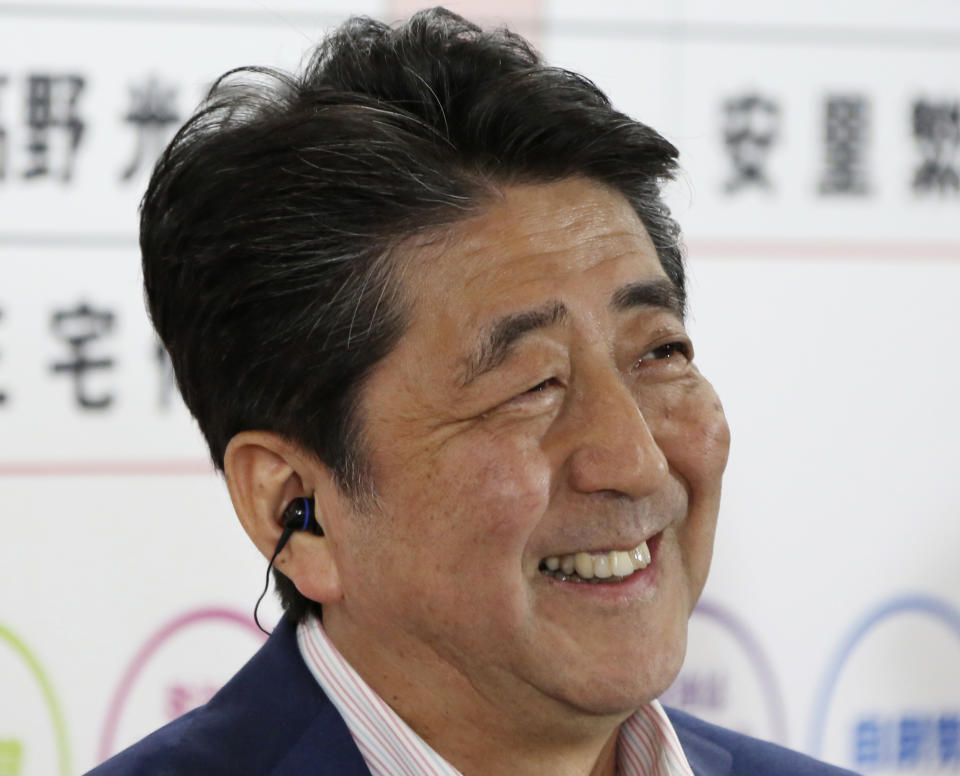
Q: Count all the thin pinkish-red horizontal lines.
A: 2